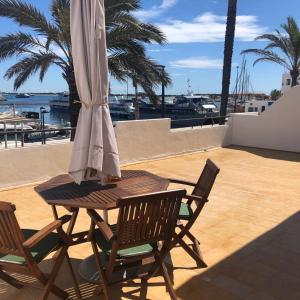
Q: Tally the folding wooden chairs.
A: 3